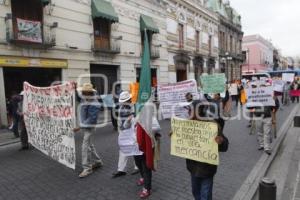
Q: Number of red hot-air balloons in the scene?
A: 0